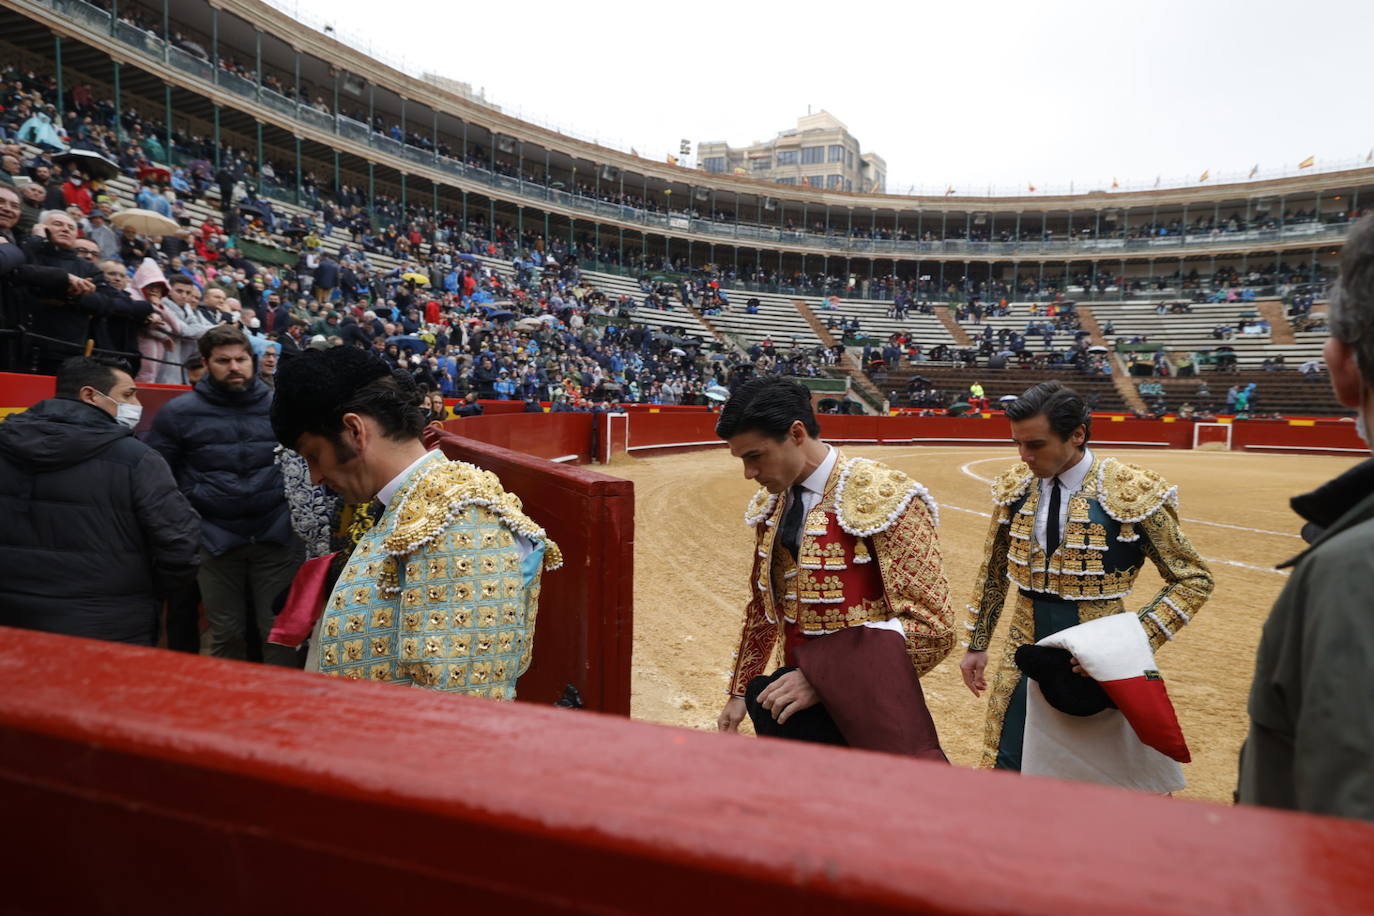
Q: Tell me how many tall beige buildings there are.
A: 1